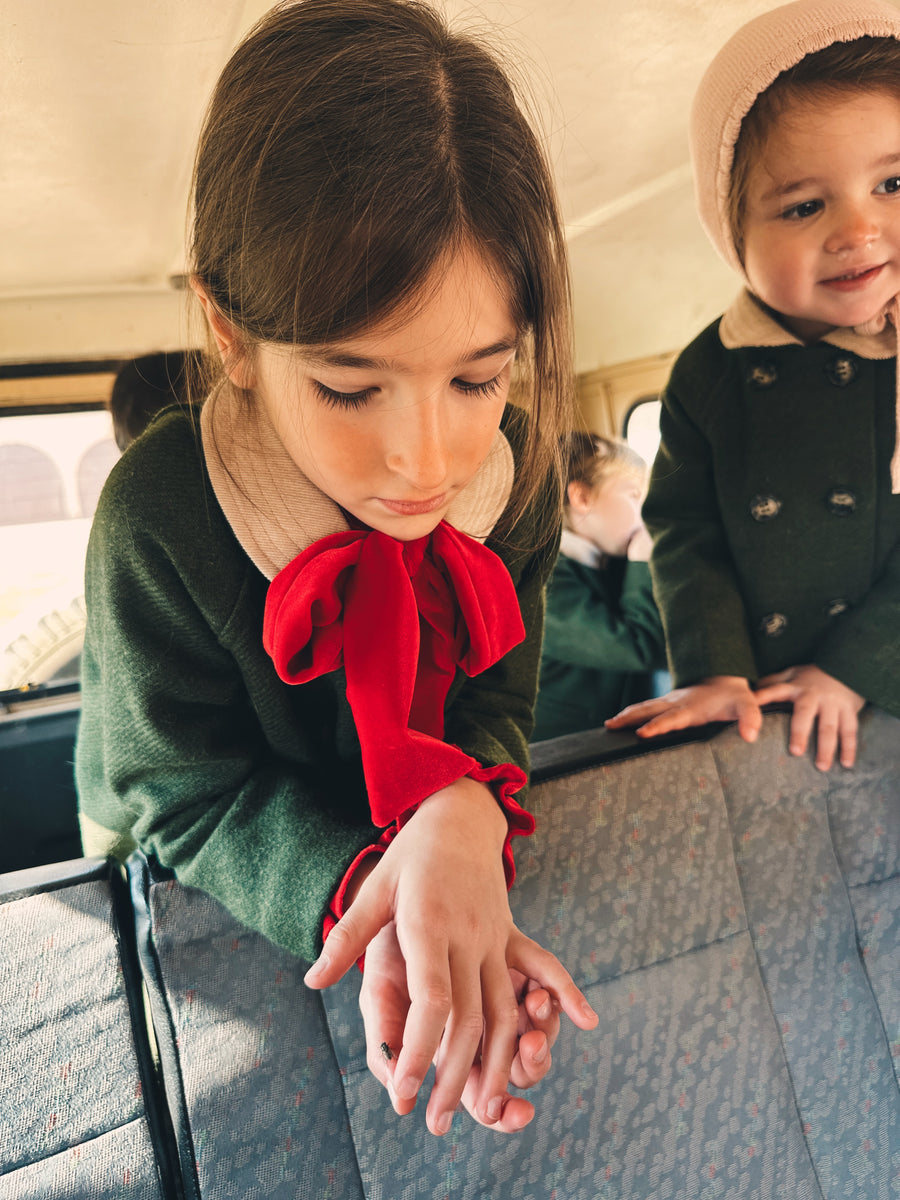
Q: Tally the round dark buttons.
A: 6